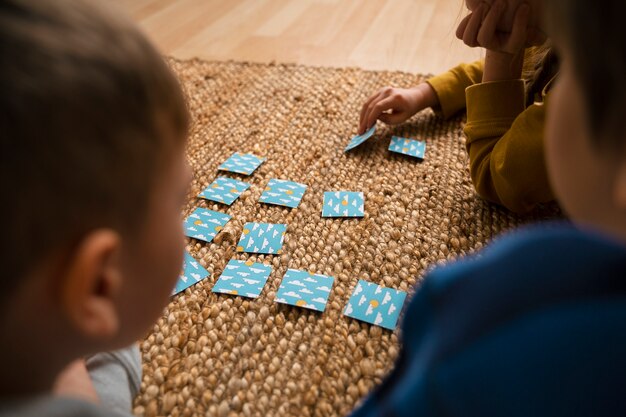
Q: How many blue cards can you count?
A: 12